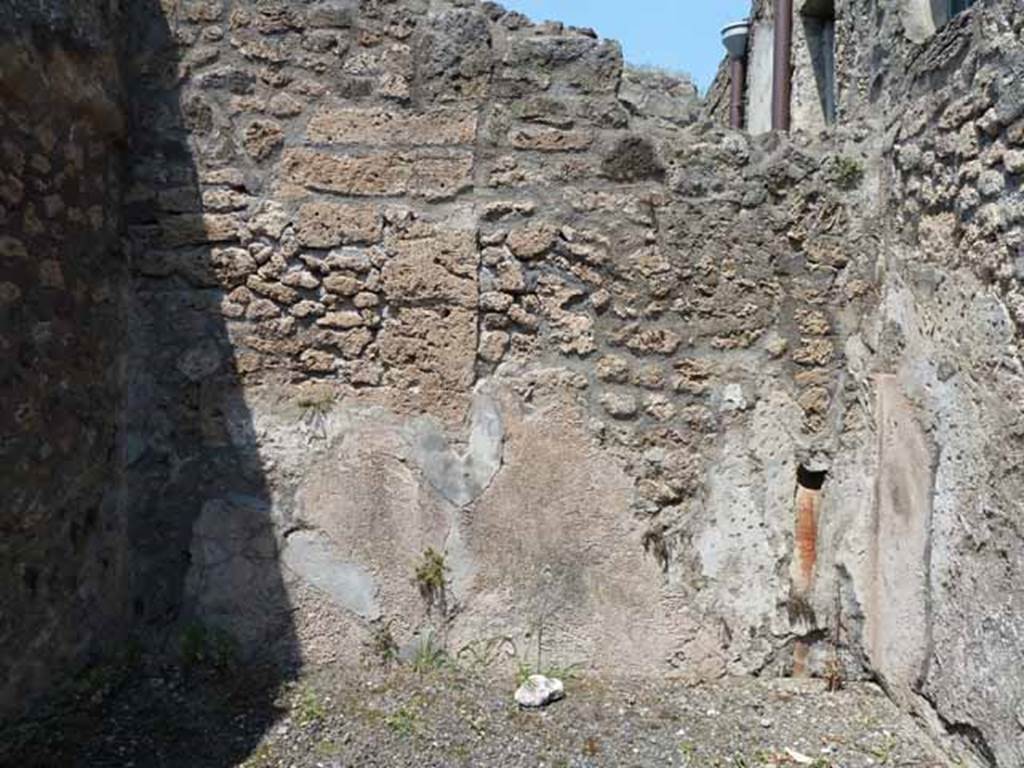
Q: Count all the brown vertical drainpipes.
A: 2